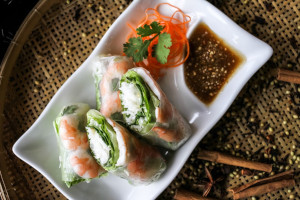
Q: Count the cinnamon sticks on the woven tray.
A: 4